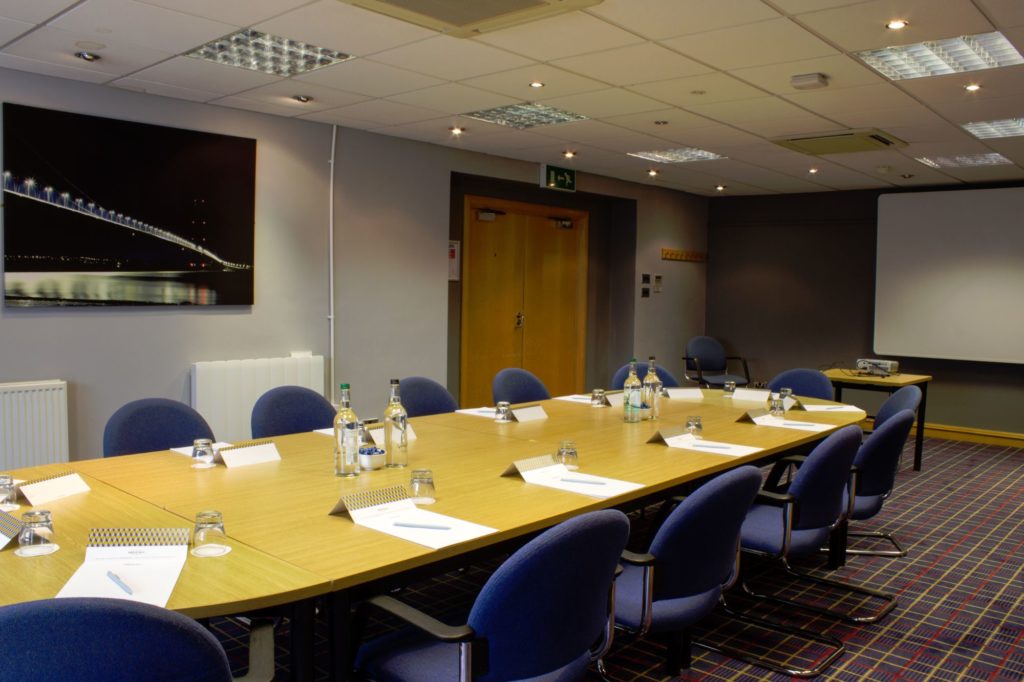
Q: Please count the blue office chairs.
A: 13